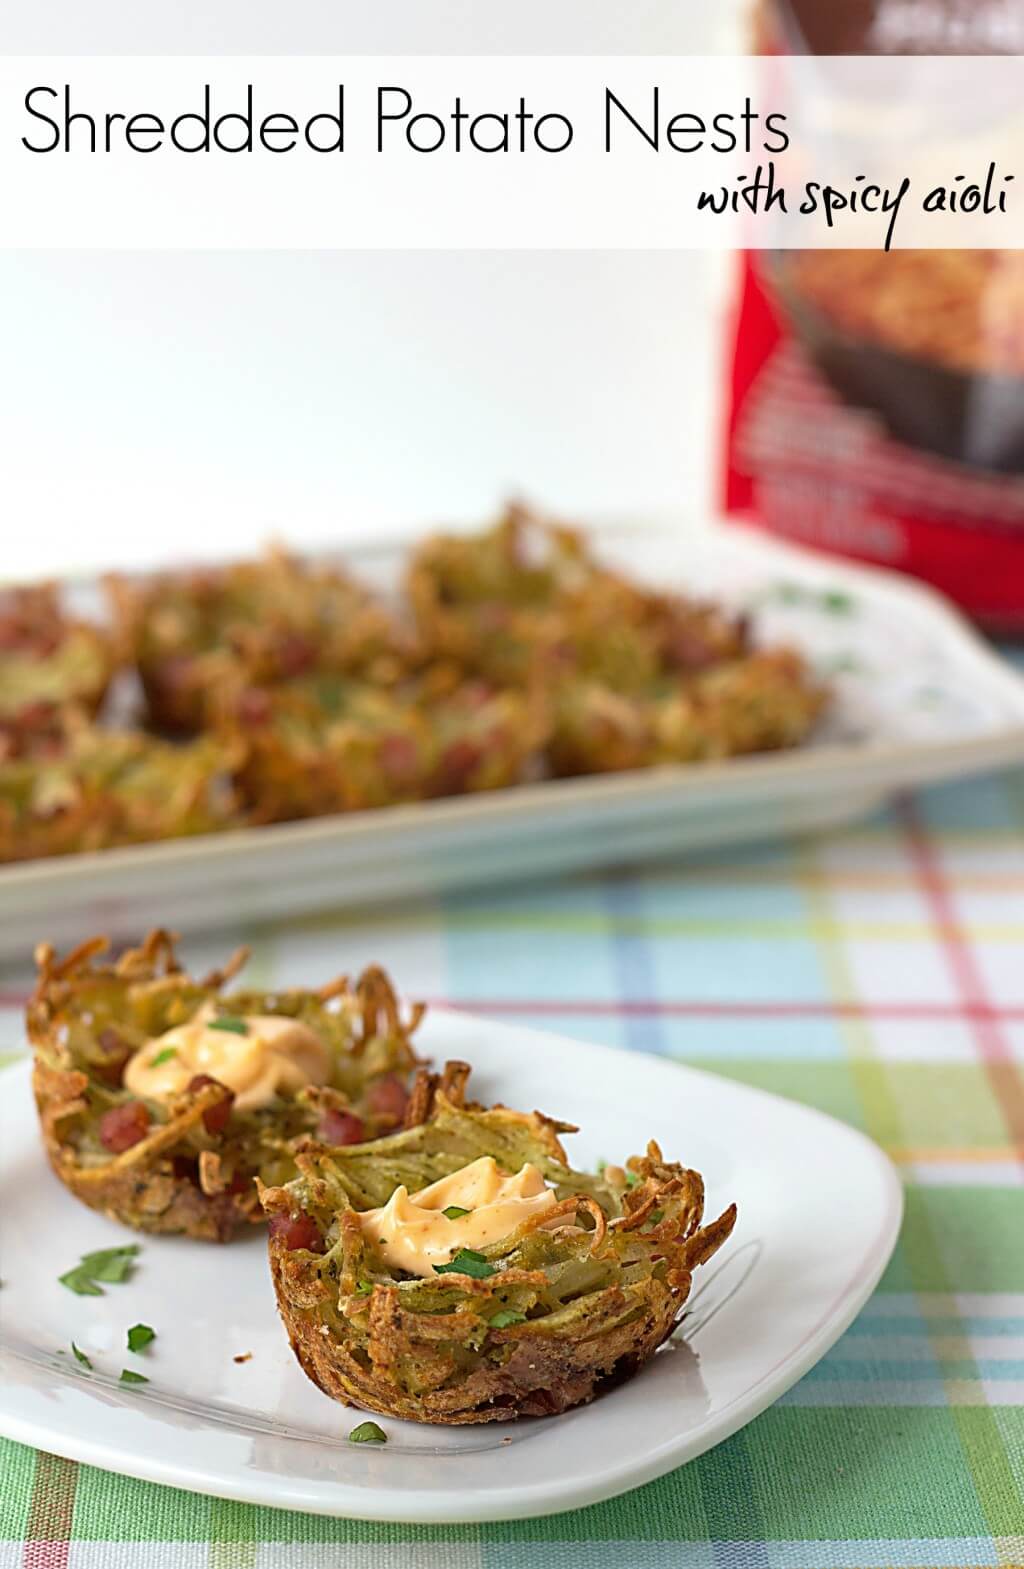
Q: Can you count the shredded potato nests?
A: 8